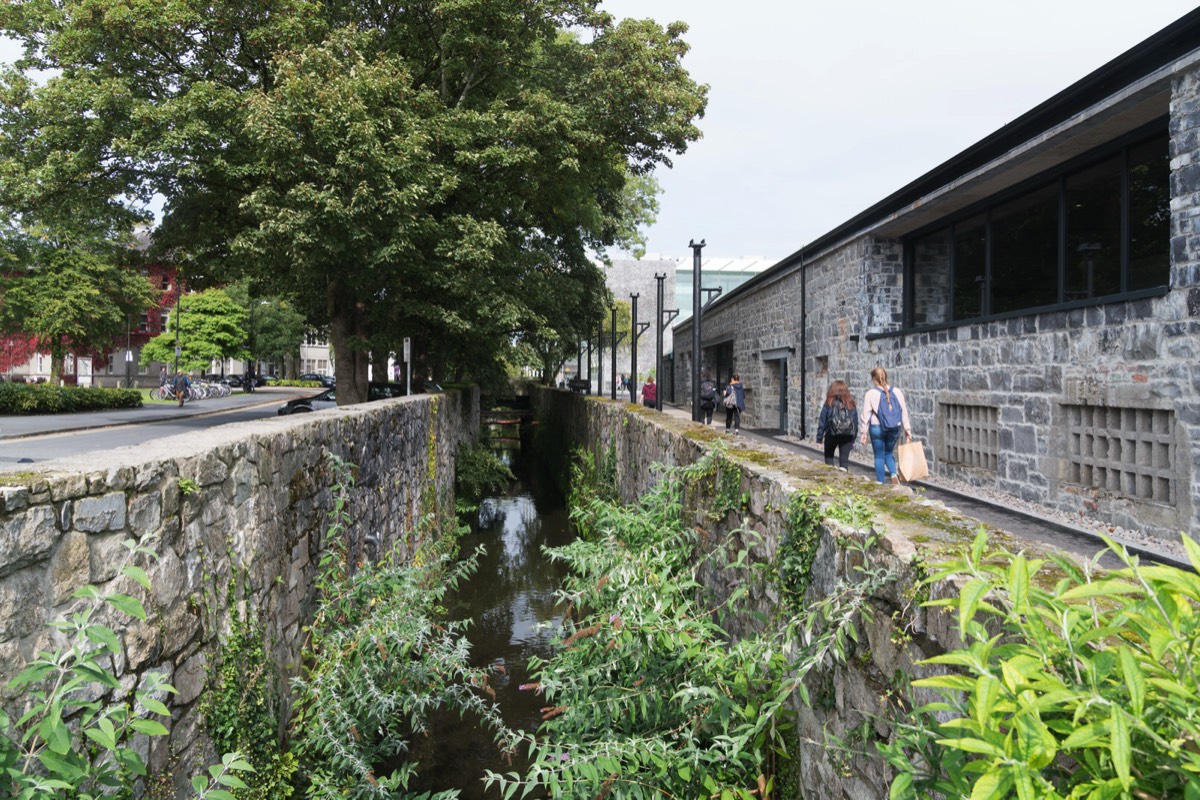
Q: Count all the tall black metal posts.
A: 7